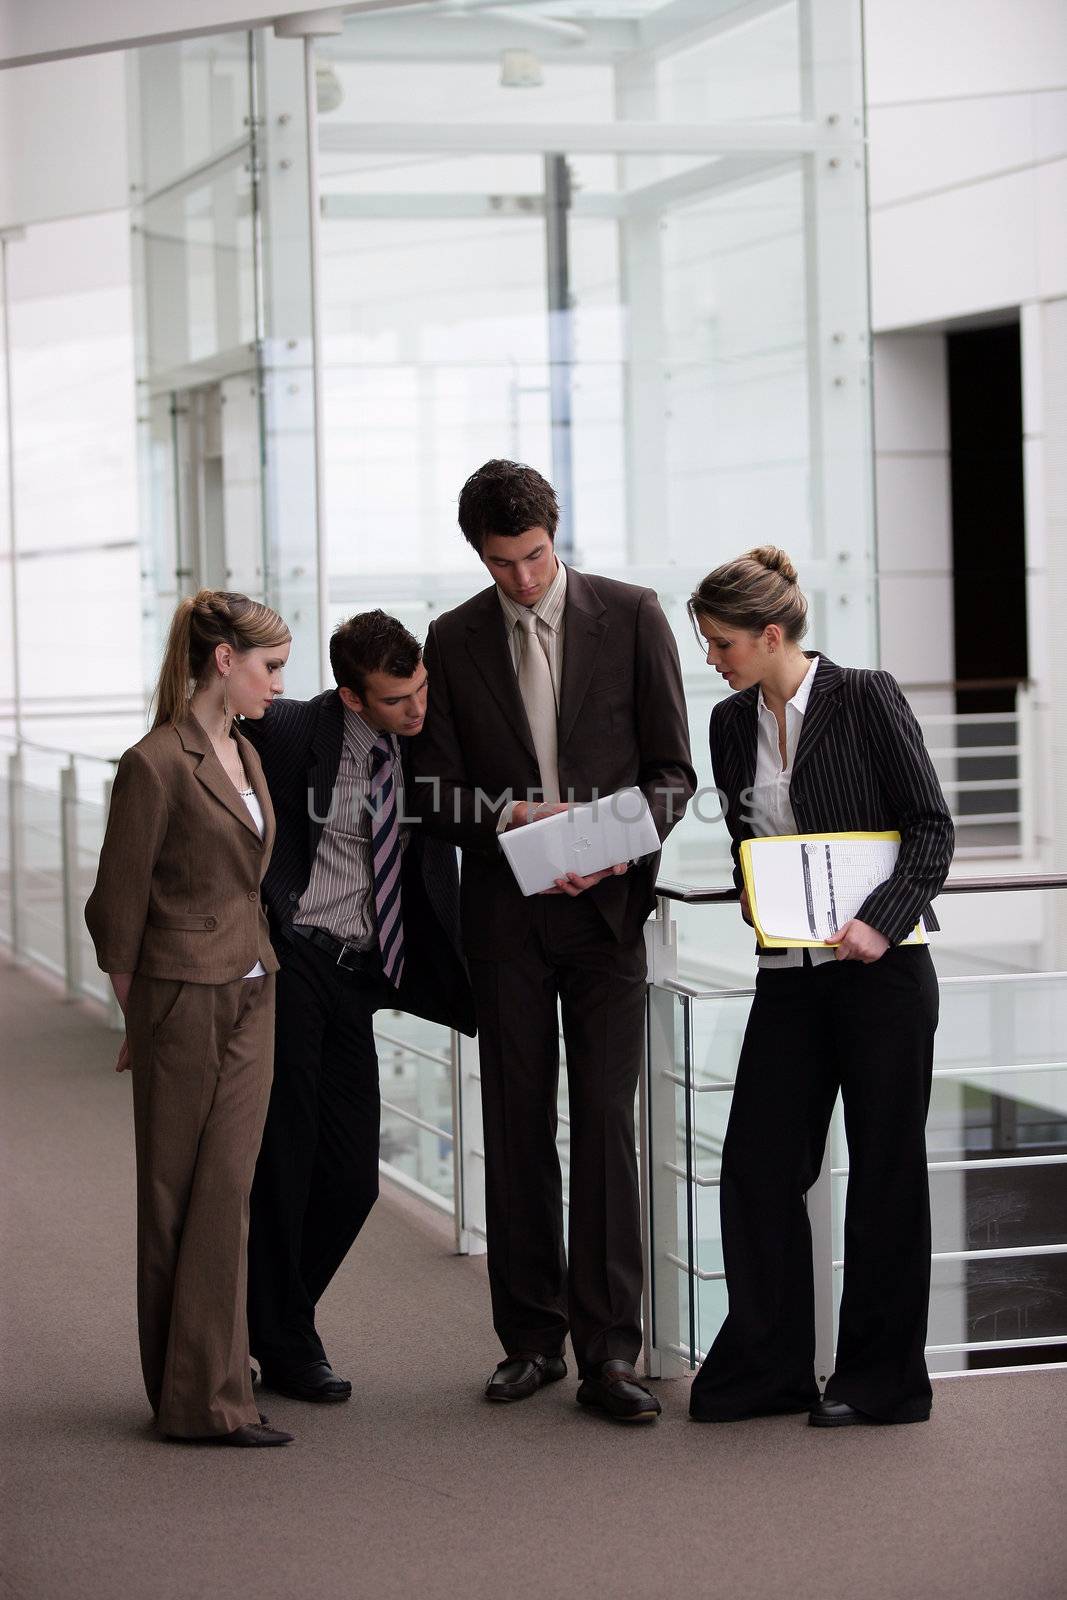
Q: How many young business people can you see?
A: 4